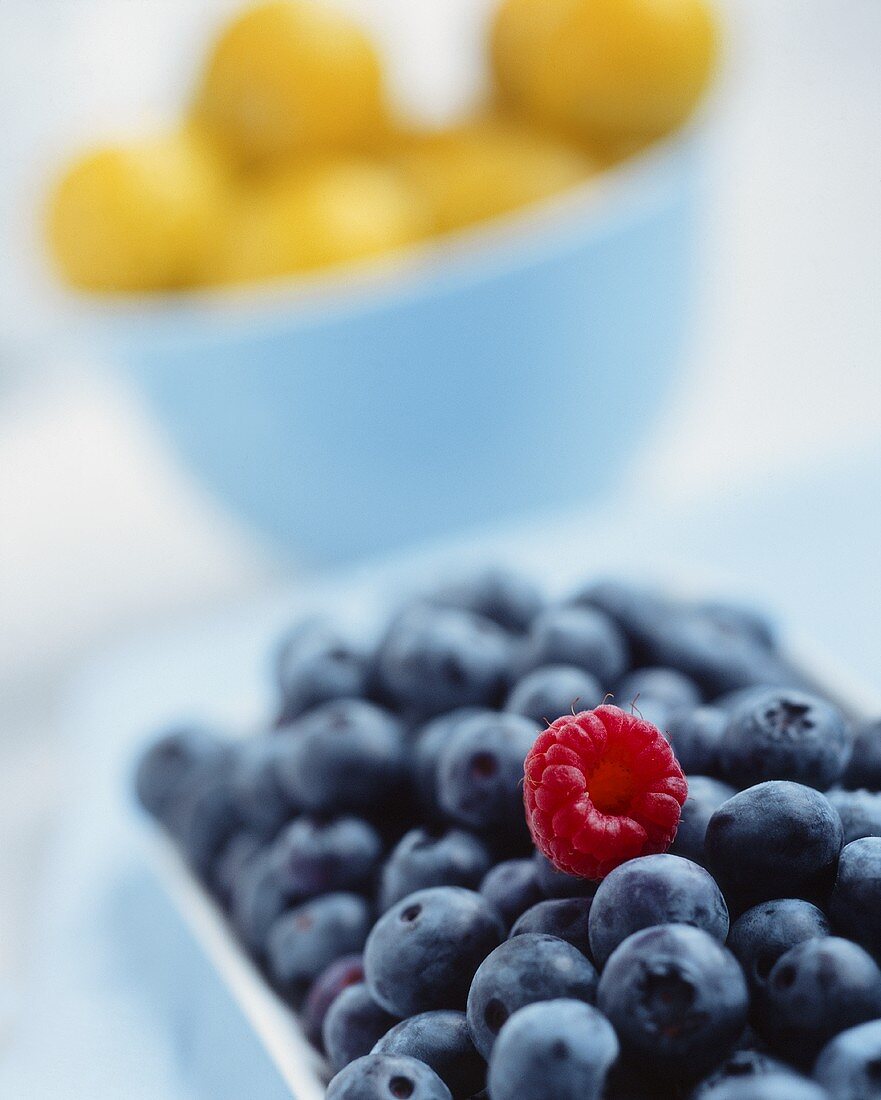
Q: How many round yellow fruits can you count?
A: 5